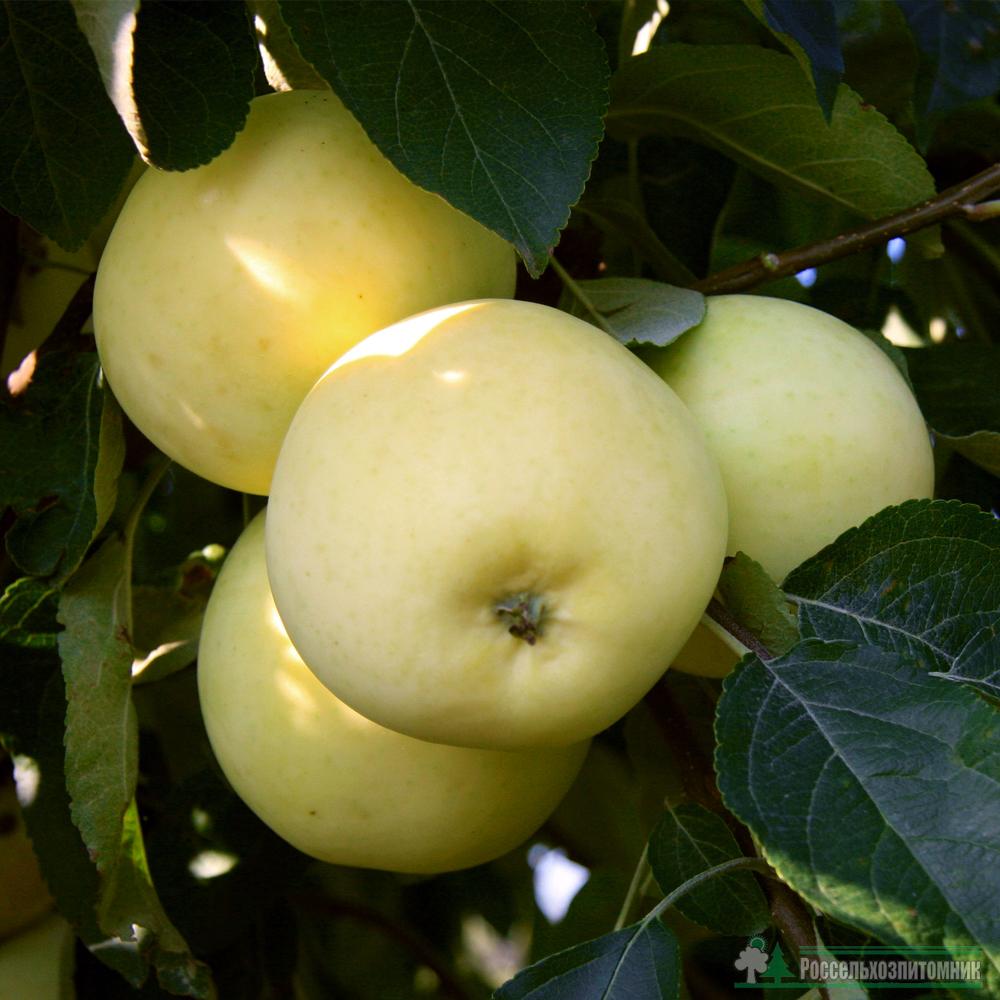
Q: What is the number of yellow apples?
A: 4